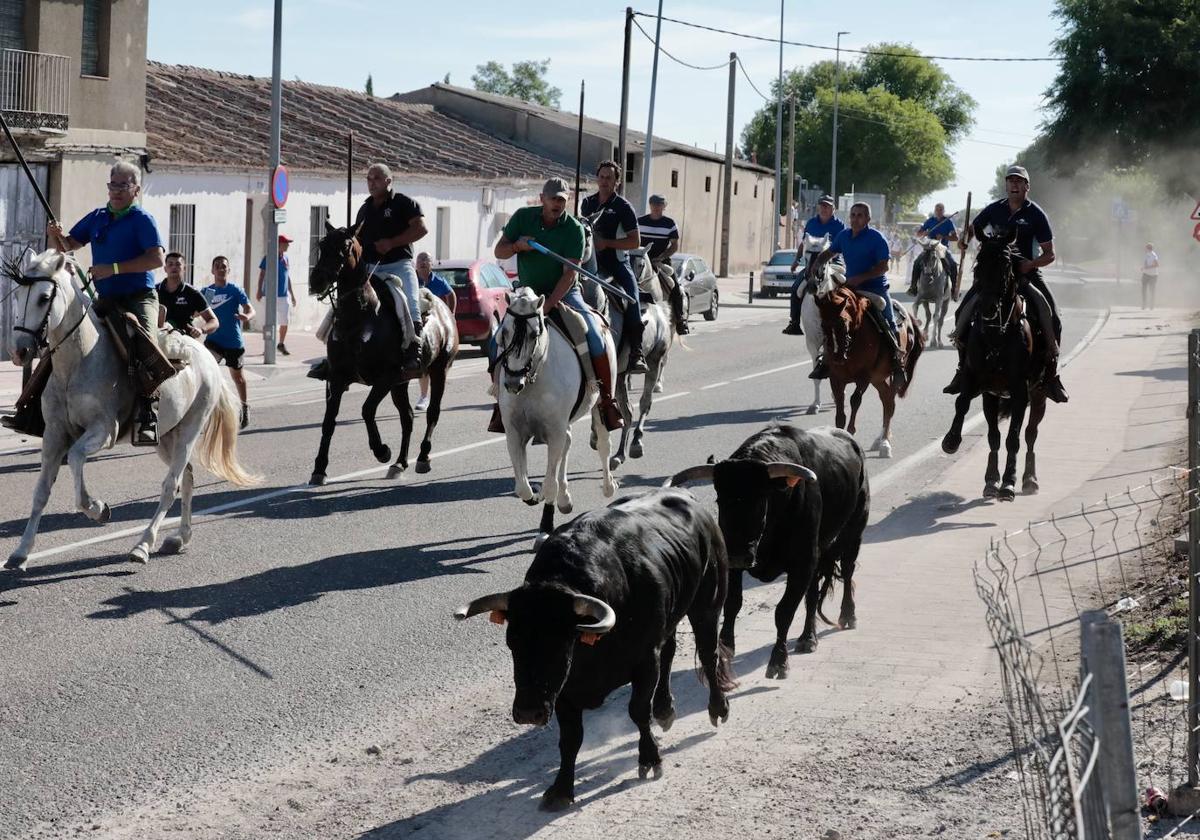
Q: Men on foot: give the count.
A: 5